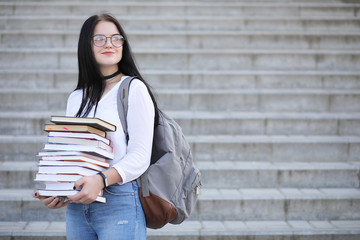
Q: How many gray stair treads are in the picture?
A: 11